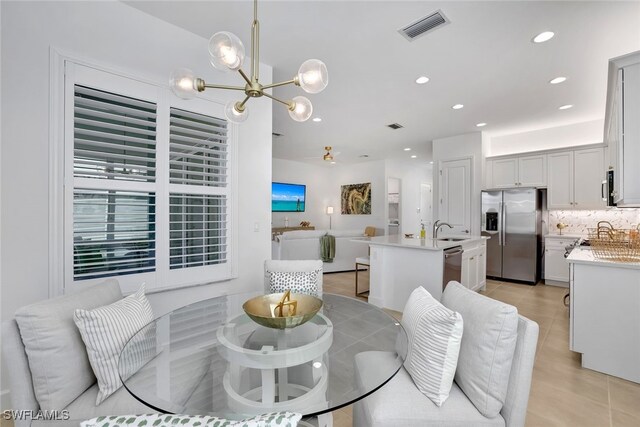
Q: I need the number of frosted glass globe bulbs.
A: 5